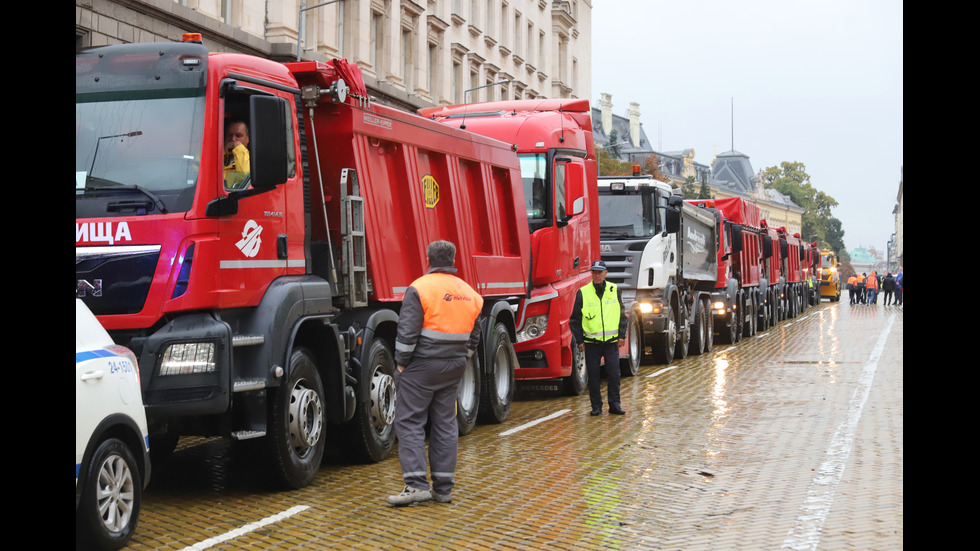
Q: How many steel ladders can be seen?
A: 1